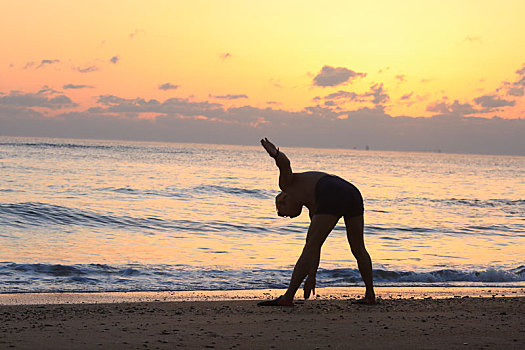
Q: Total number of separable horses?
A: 0